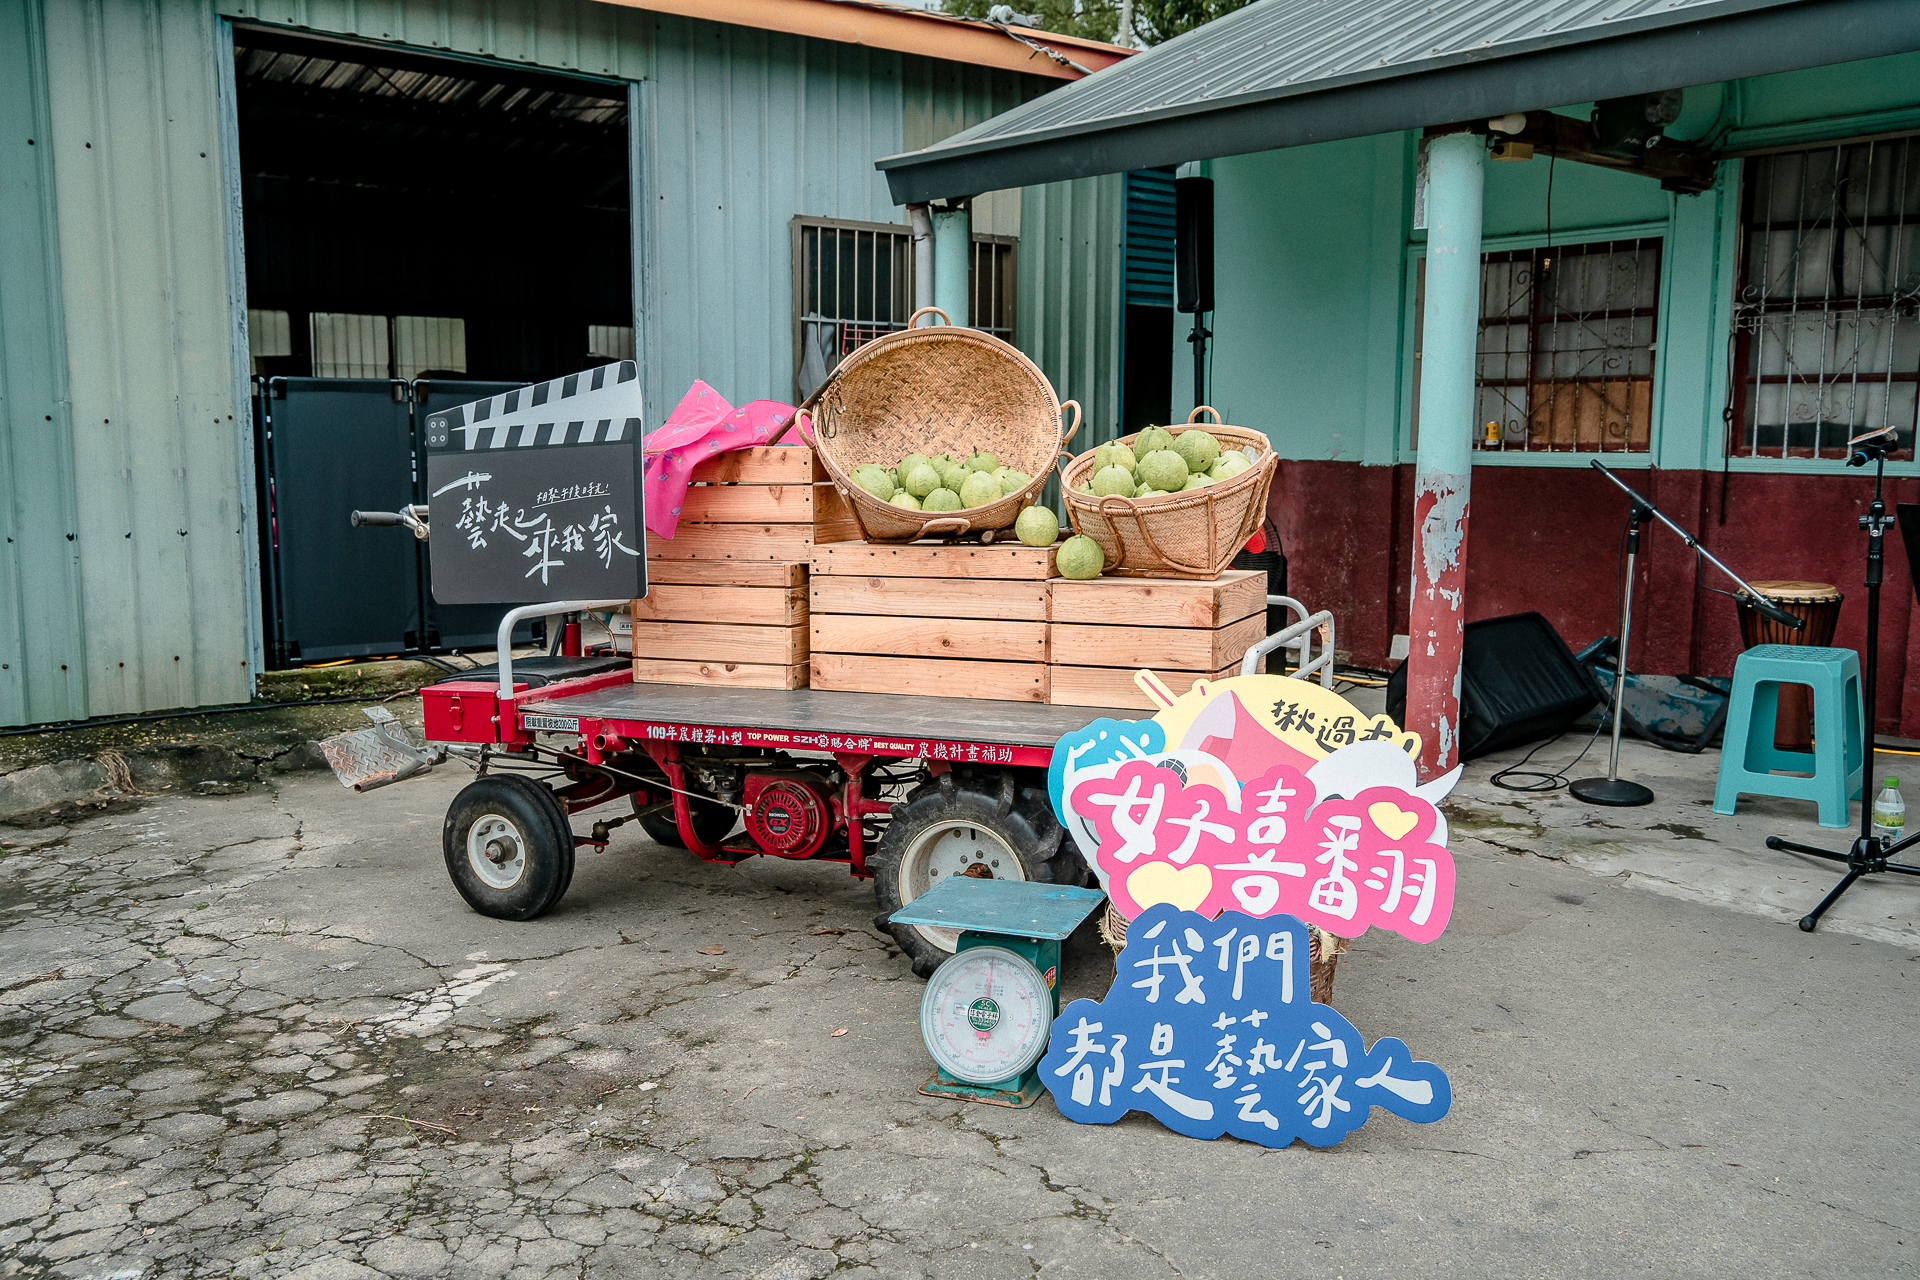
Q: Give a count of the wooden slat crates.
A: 4